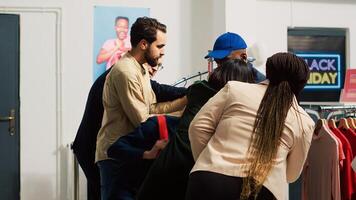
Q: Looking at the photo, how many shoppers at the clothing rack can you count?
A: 5